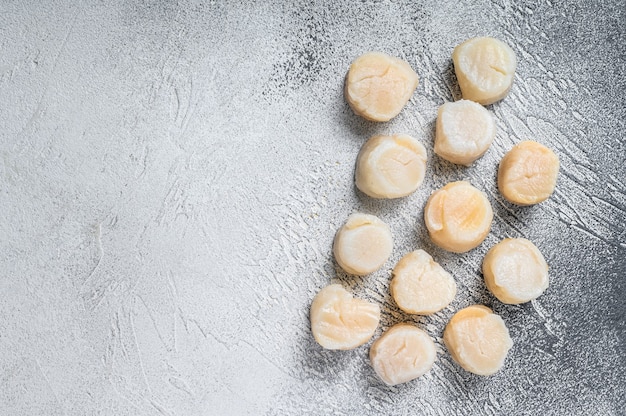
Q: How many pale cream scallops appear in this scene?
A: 12